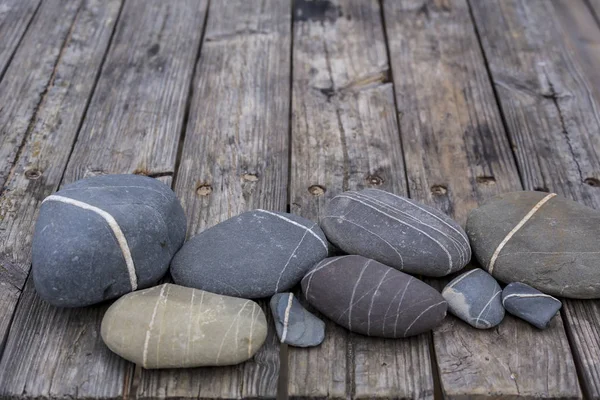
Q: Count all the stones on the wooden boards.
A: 9